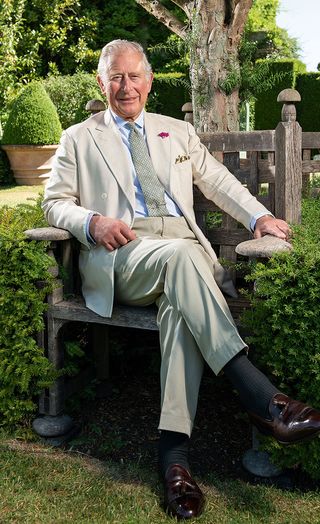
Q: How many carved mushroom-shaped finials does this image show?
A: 3